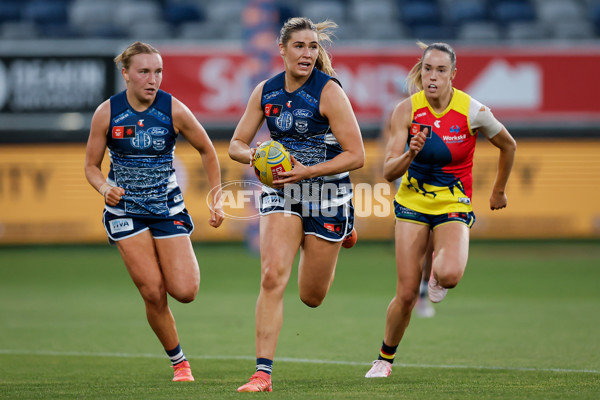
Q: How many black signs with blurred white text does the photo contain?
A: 1